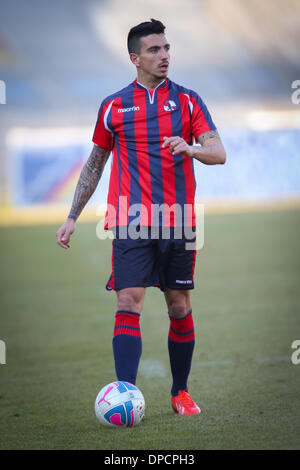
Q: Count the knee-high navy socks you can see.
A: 2